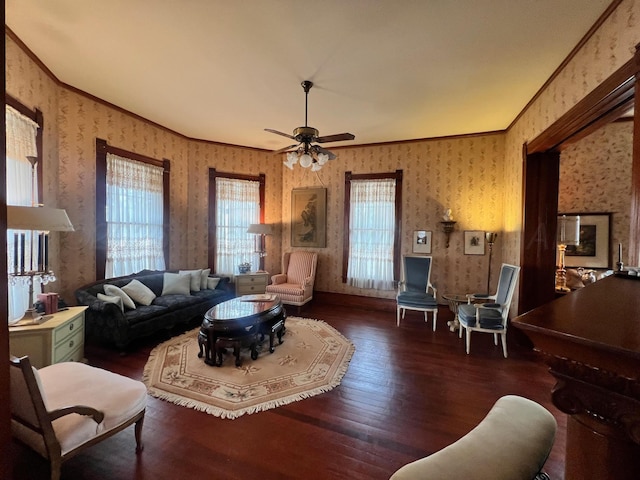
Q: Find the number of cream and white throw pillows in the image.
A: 7